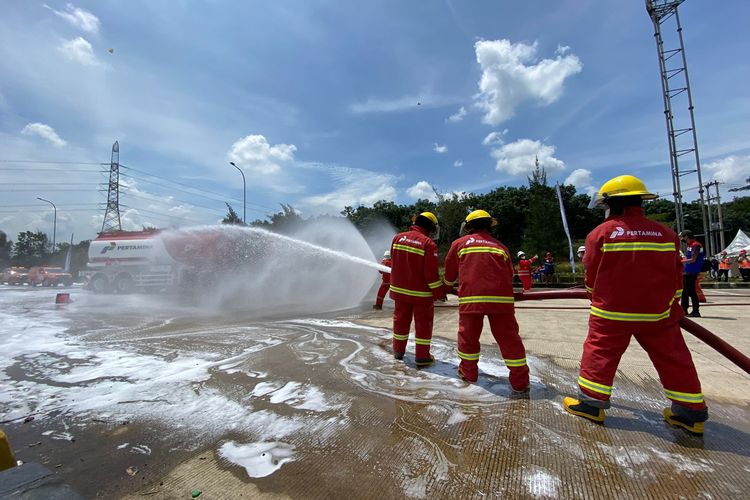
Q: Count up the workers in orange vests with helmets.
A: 2